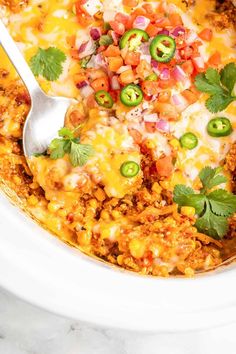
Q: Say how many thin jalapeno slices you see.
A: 7